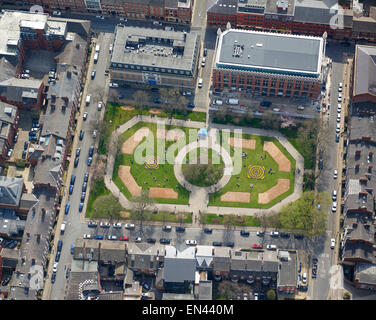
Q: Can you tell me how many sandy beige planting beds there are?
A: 8